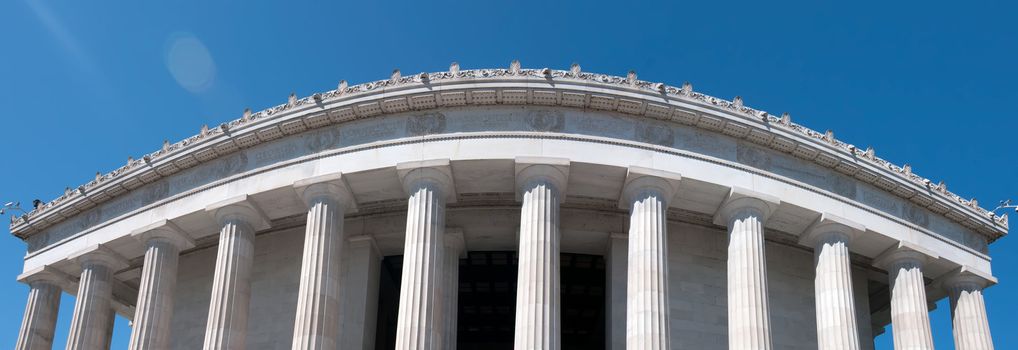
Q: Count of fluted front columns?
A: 12